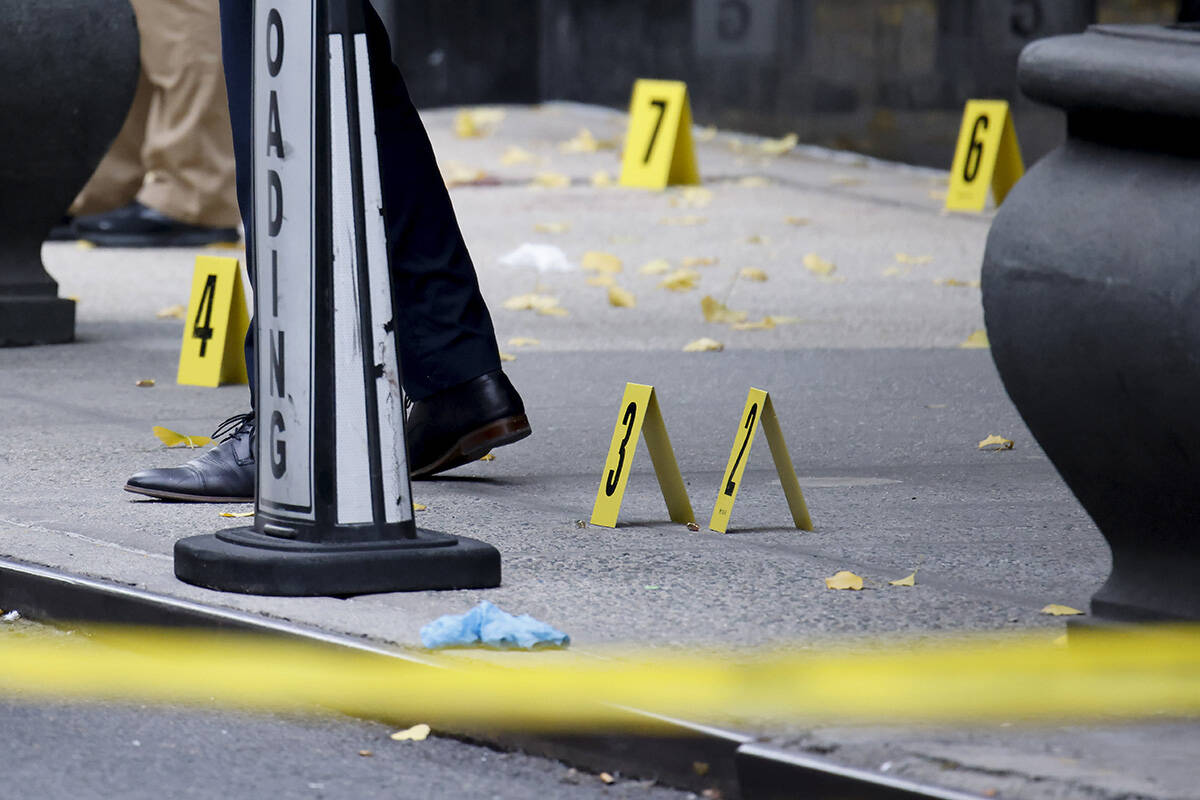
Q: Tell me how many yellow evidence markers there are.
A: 5